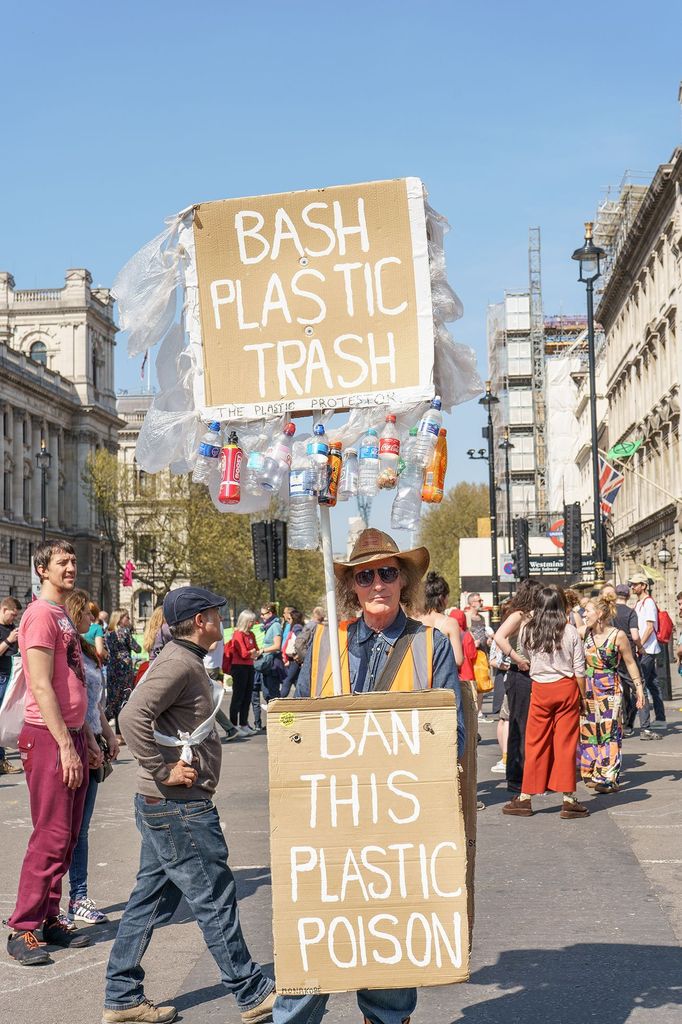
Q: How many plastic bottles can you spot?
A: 13